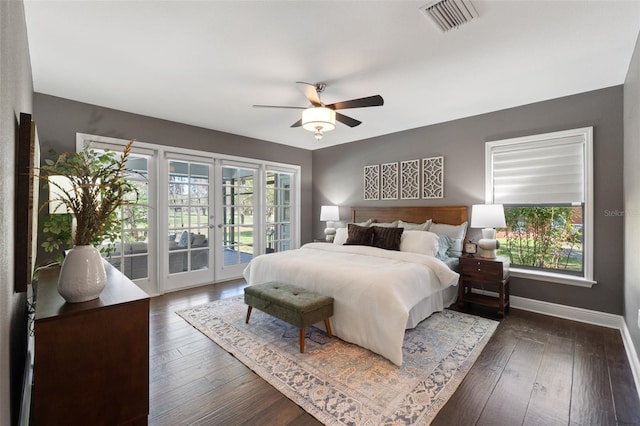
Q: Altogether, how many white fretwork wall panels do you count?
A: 4